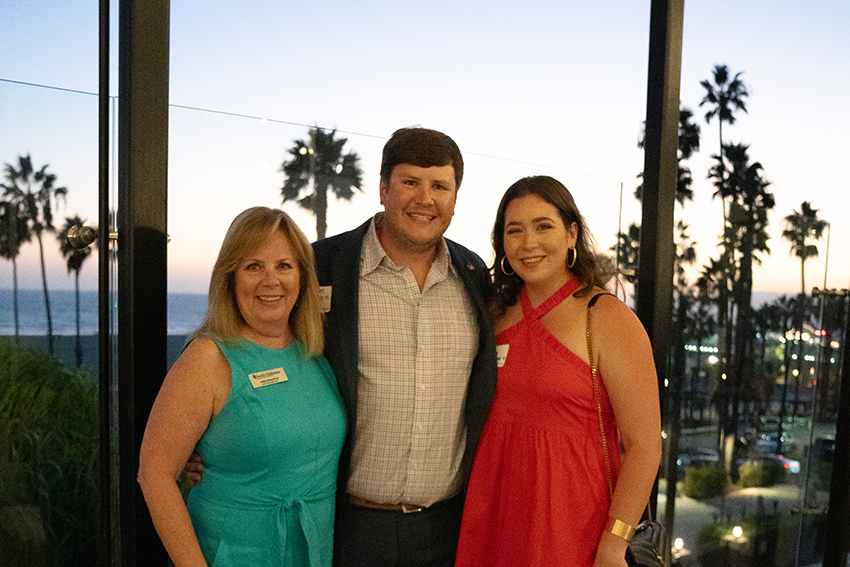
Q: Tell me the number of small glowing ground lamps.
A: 2